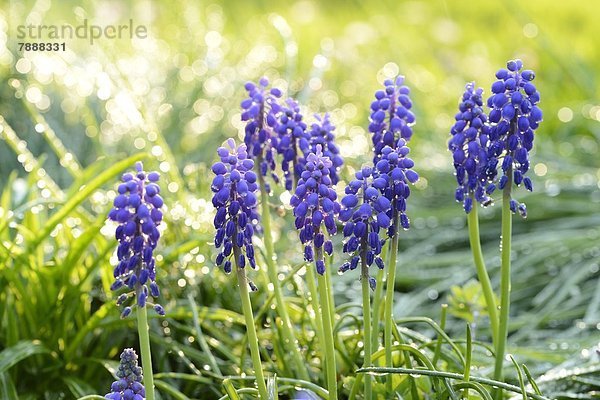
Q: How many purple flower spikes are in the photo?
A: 12